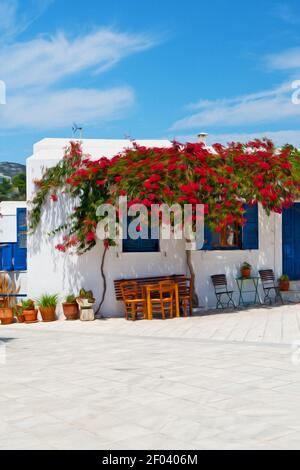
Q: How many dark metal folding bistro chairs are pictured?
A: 2